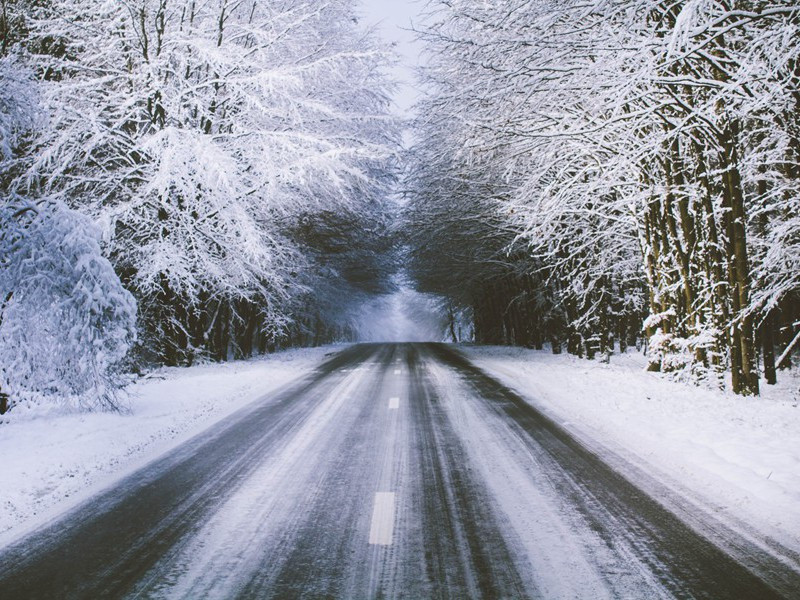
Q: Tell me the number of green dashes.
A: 0